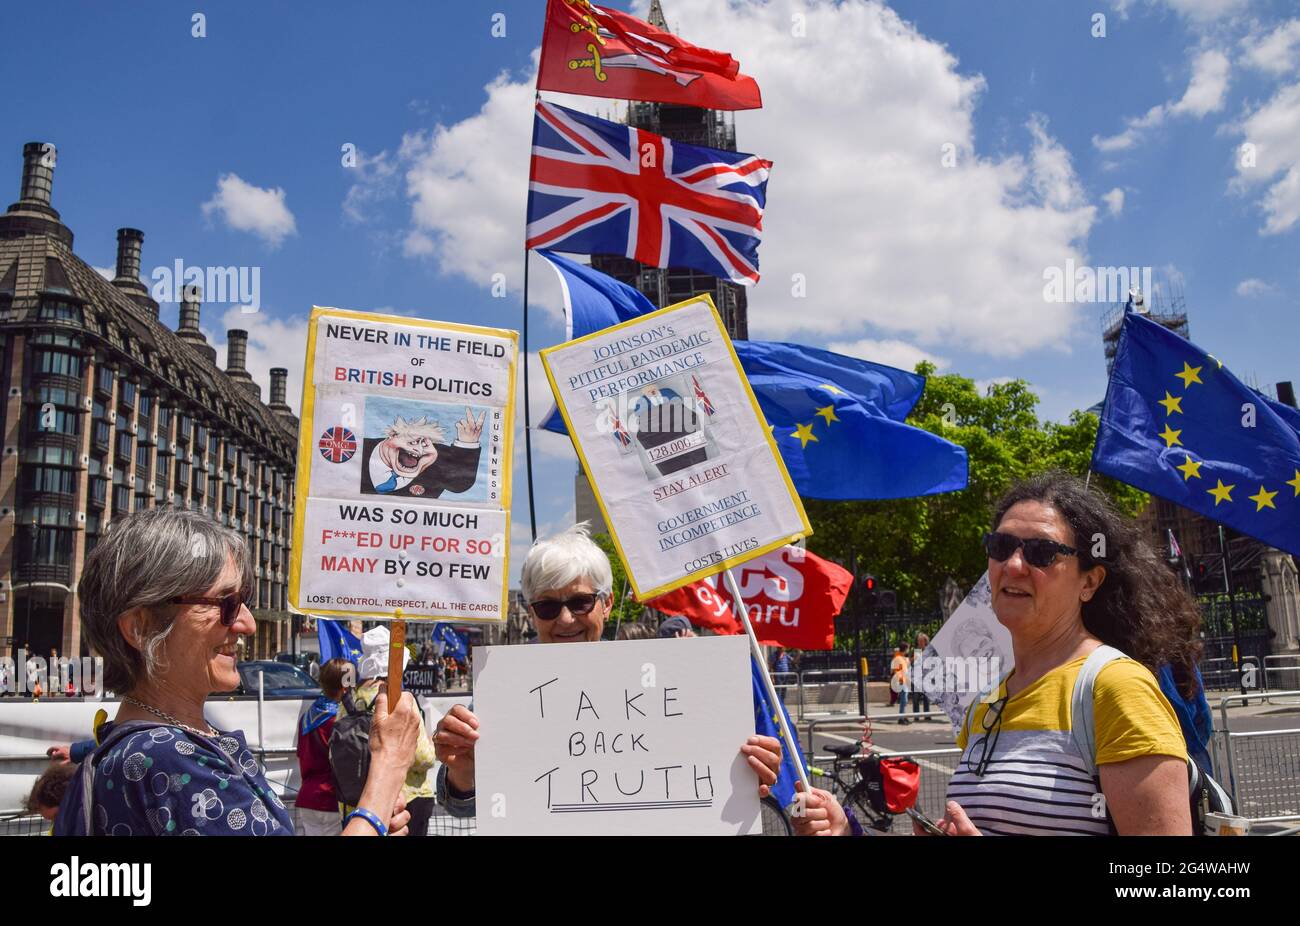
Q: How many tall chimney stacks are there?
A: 5